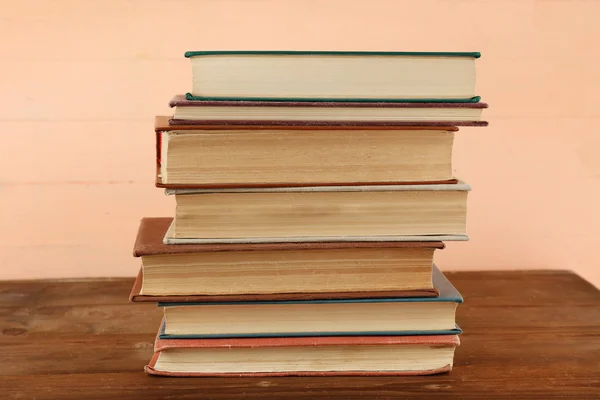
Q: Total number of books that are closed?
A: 7